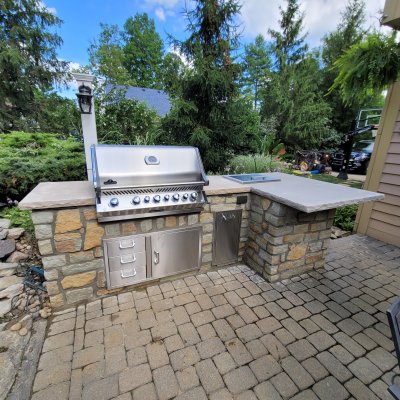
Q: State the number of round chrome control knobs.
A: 8